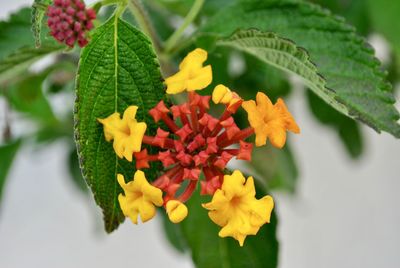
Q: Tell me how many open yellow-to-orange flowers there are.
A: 5